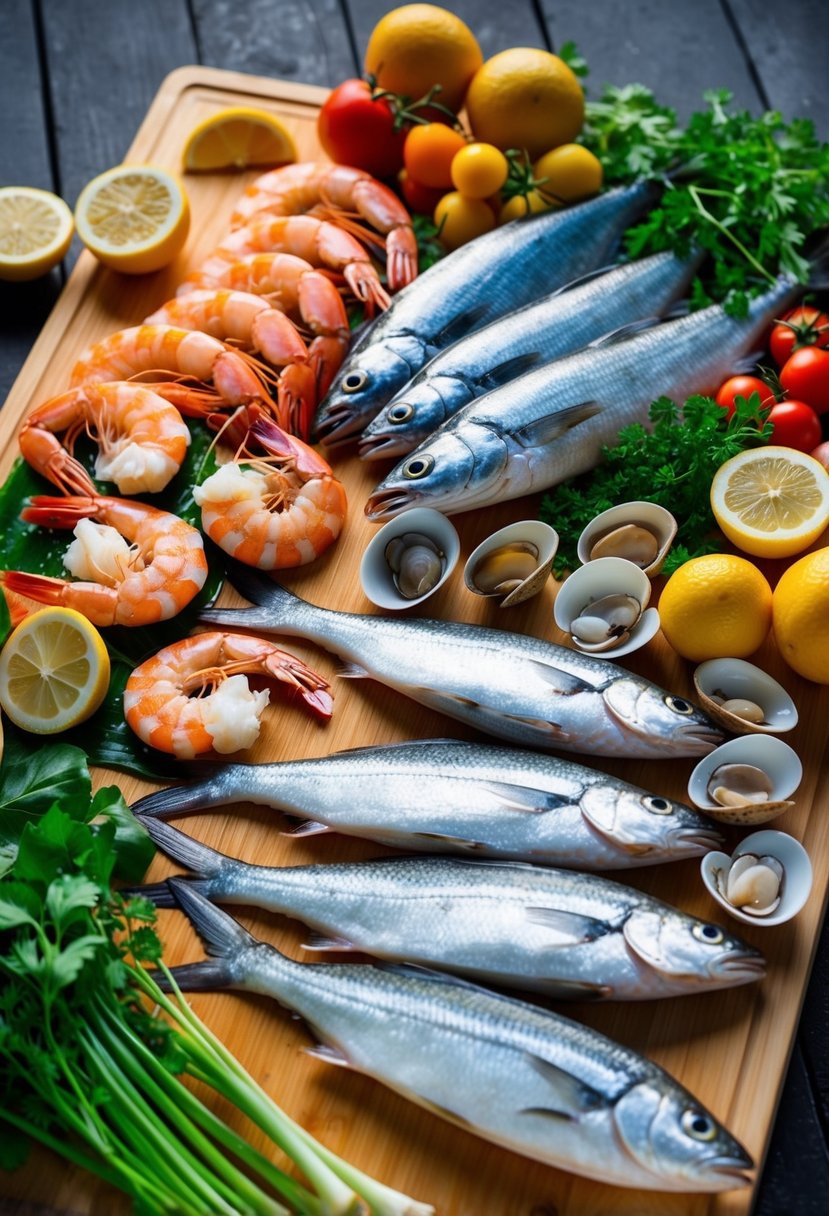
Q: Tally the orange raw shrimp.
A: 9